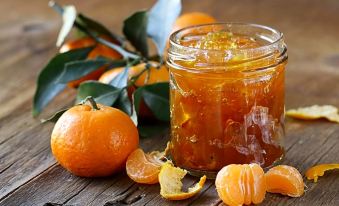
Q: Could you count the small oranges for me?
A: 4